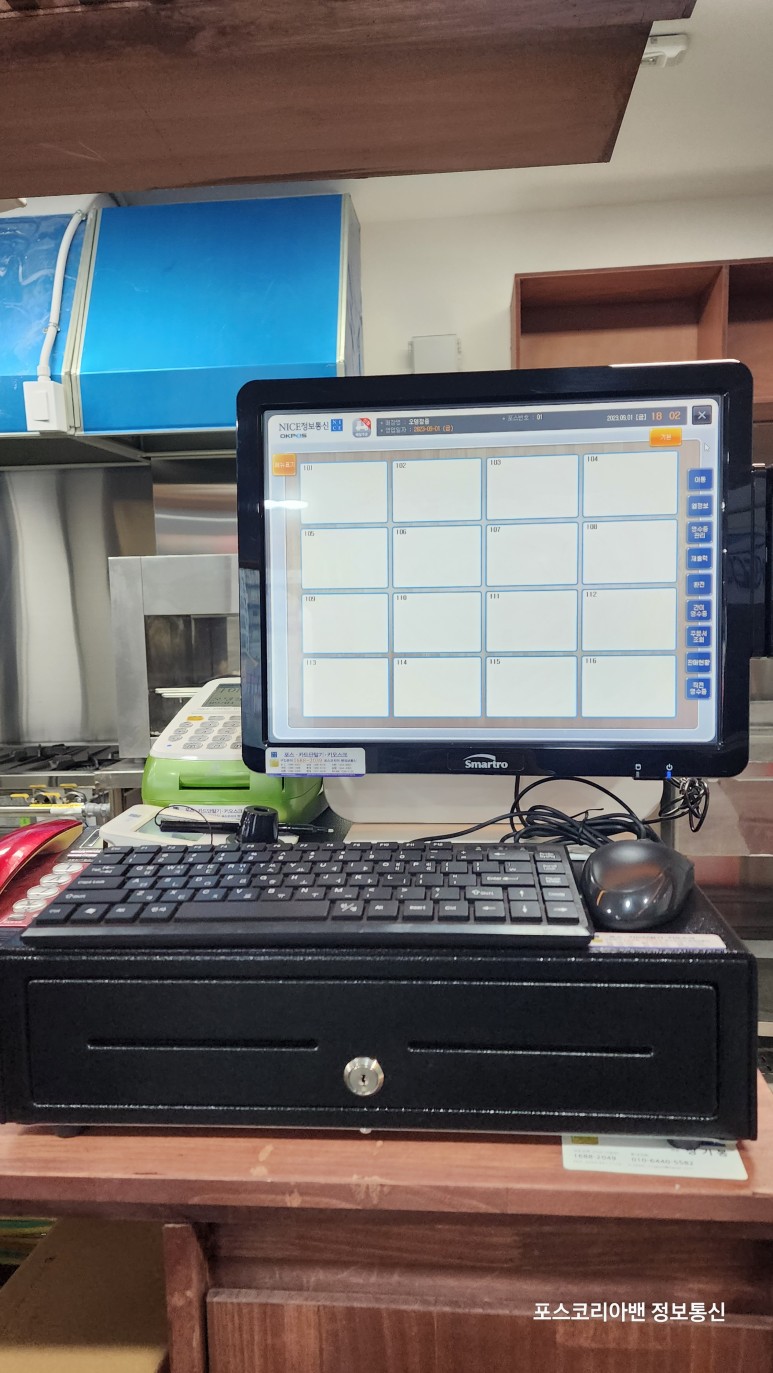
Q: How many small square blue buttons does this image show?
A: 9